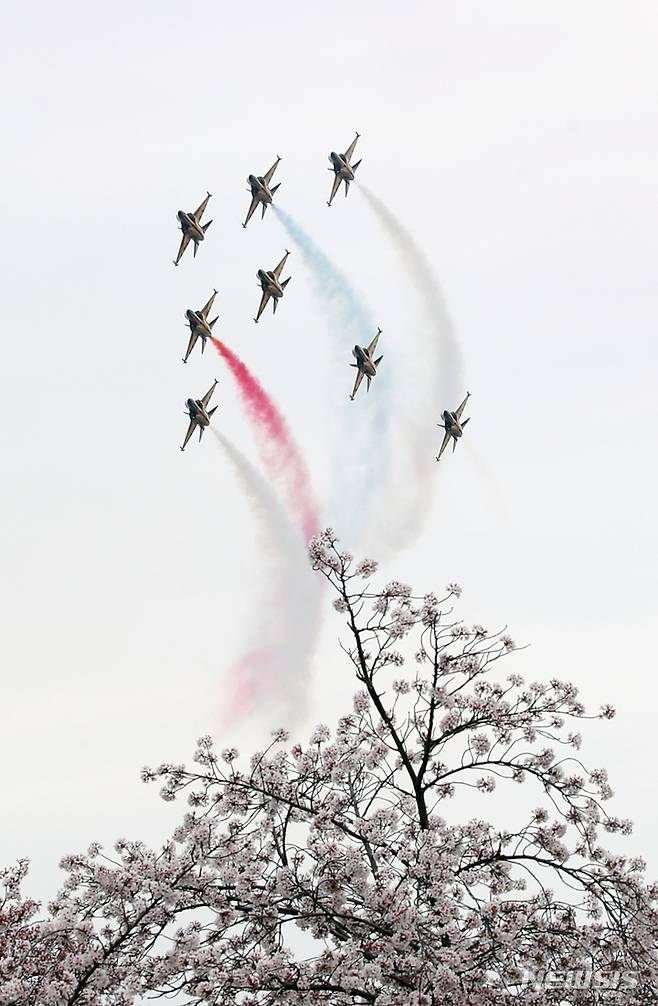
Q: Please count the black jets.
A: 8